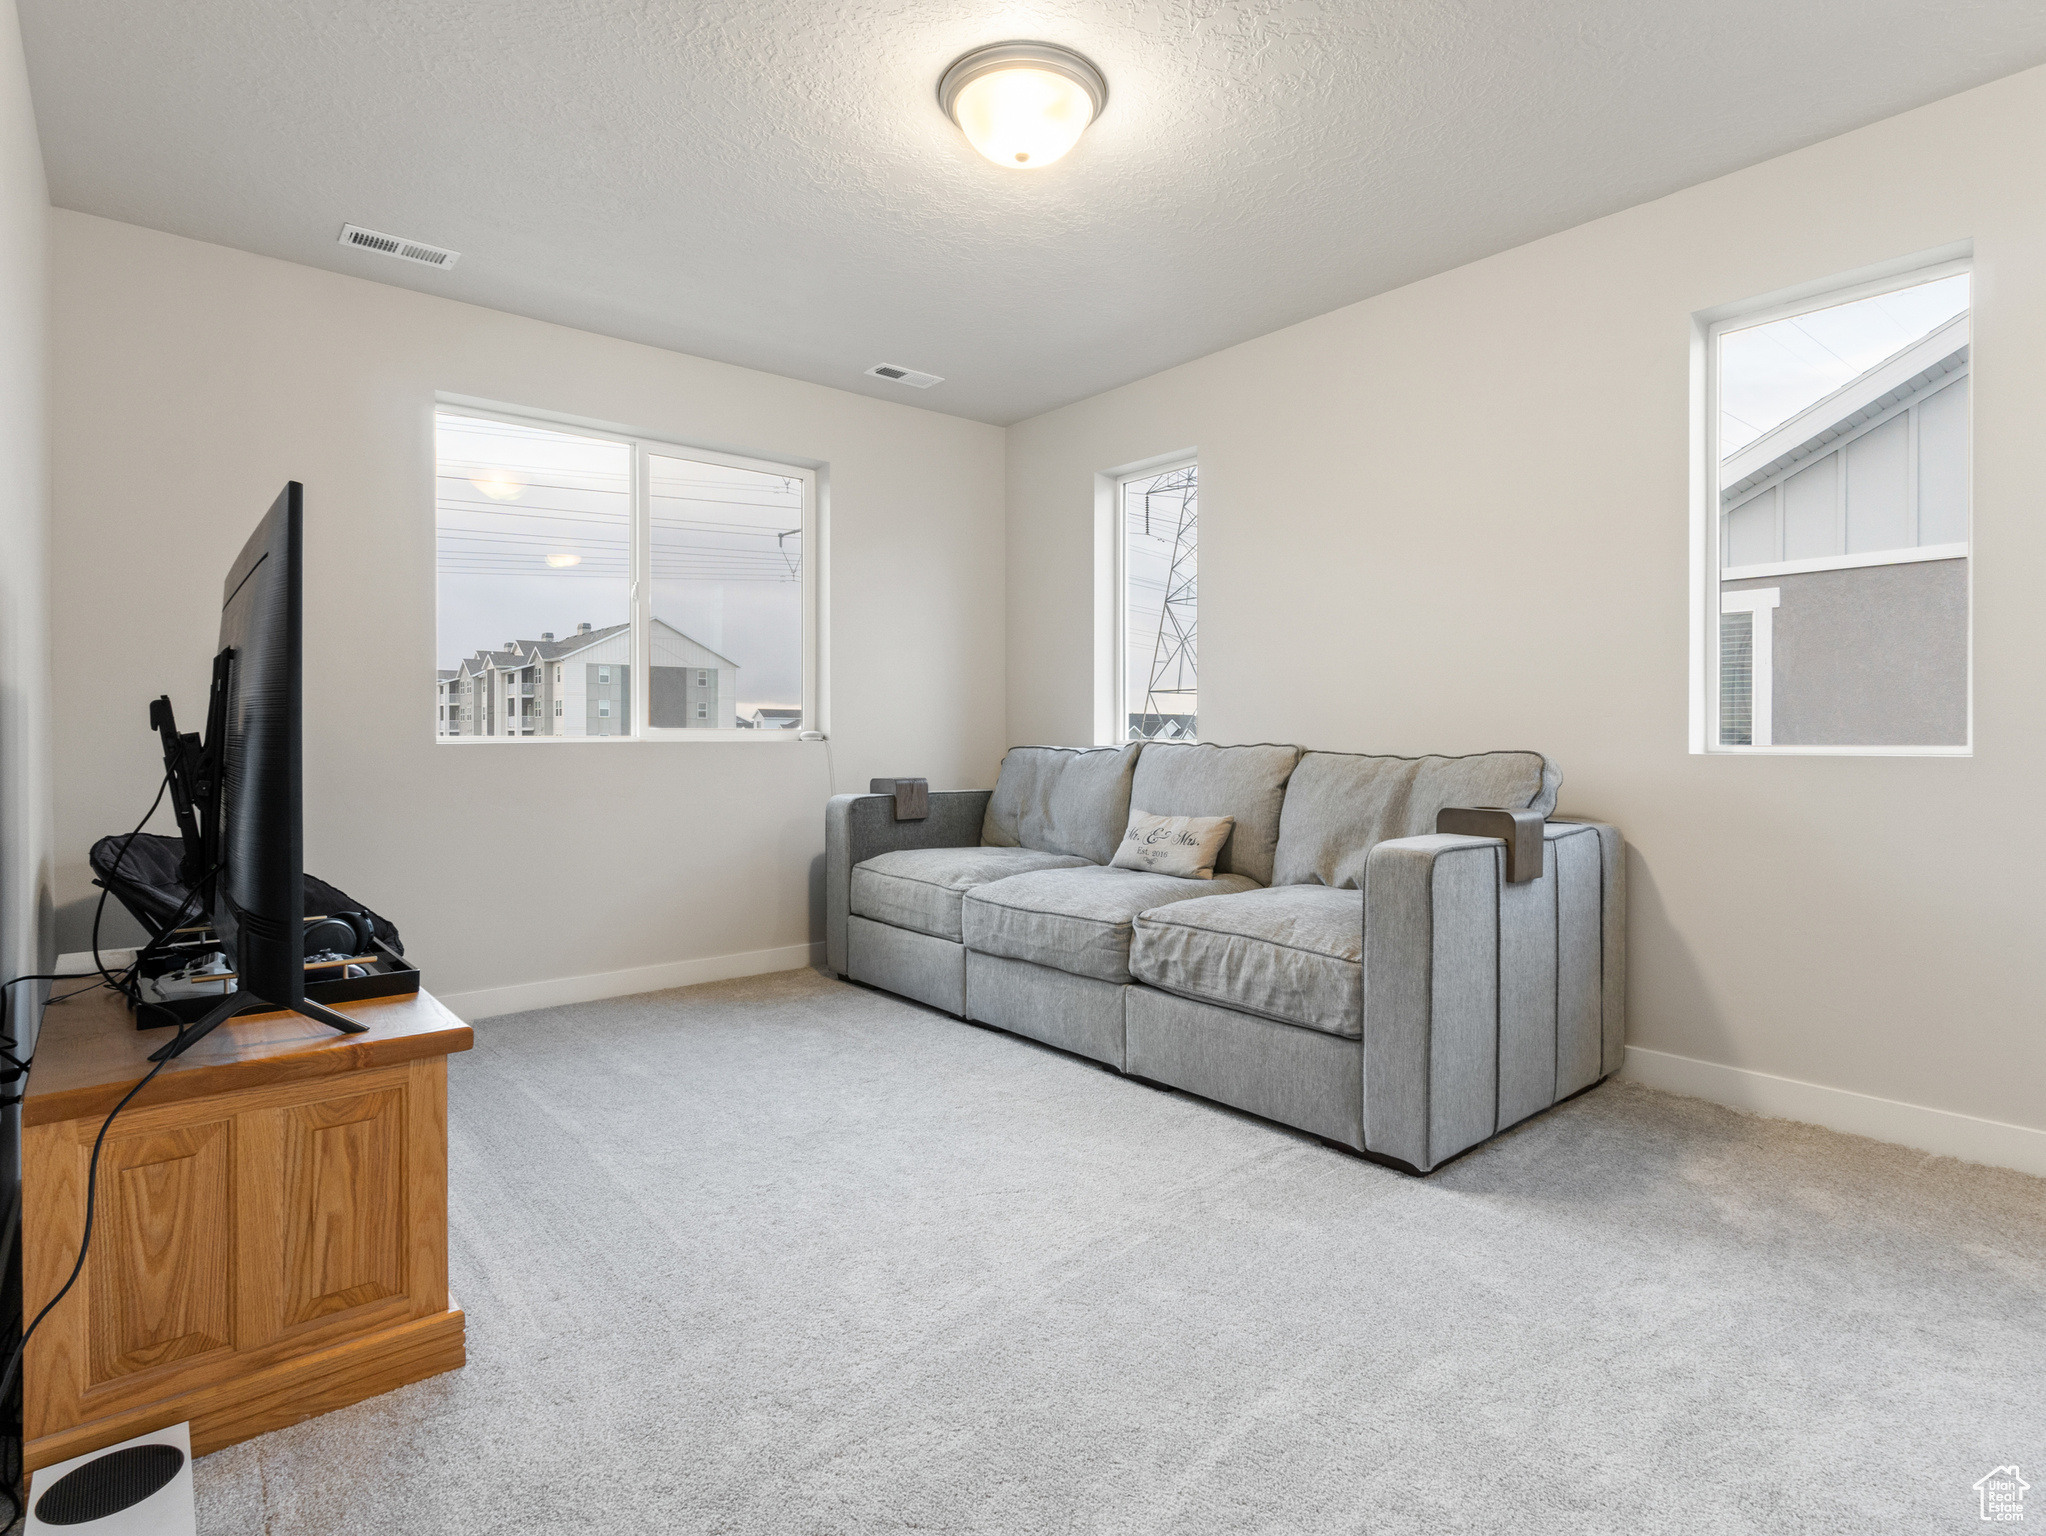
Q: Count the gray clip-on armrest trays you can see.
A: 2